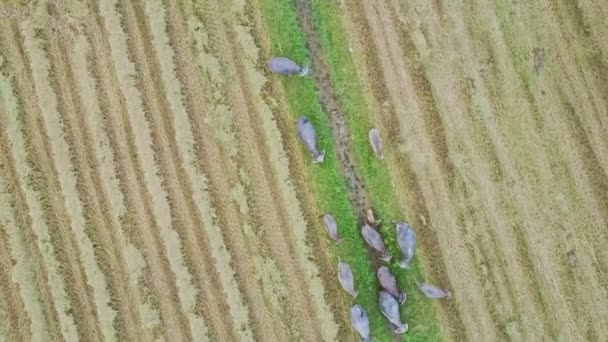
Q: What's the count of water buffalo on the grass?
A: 12